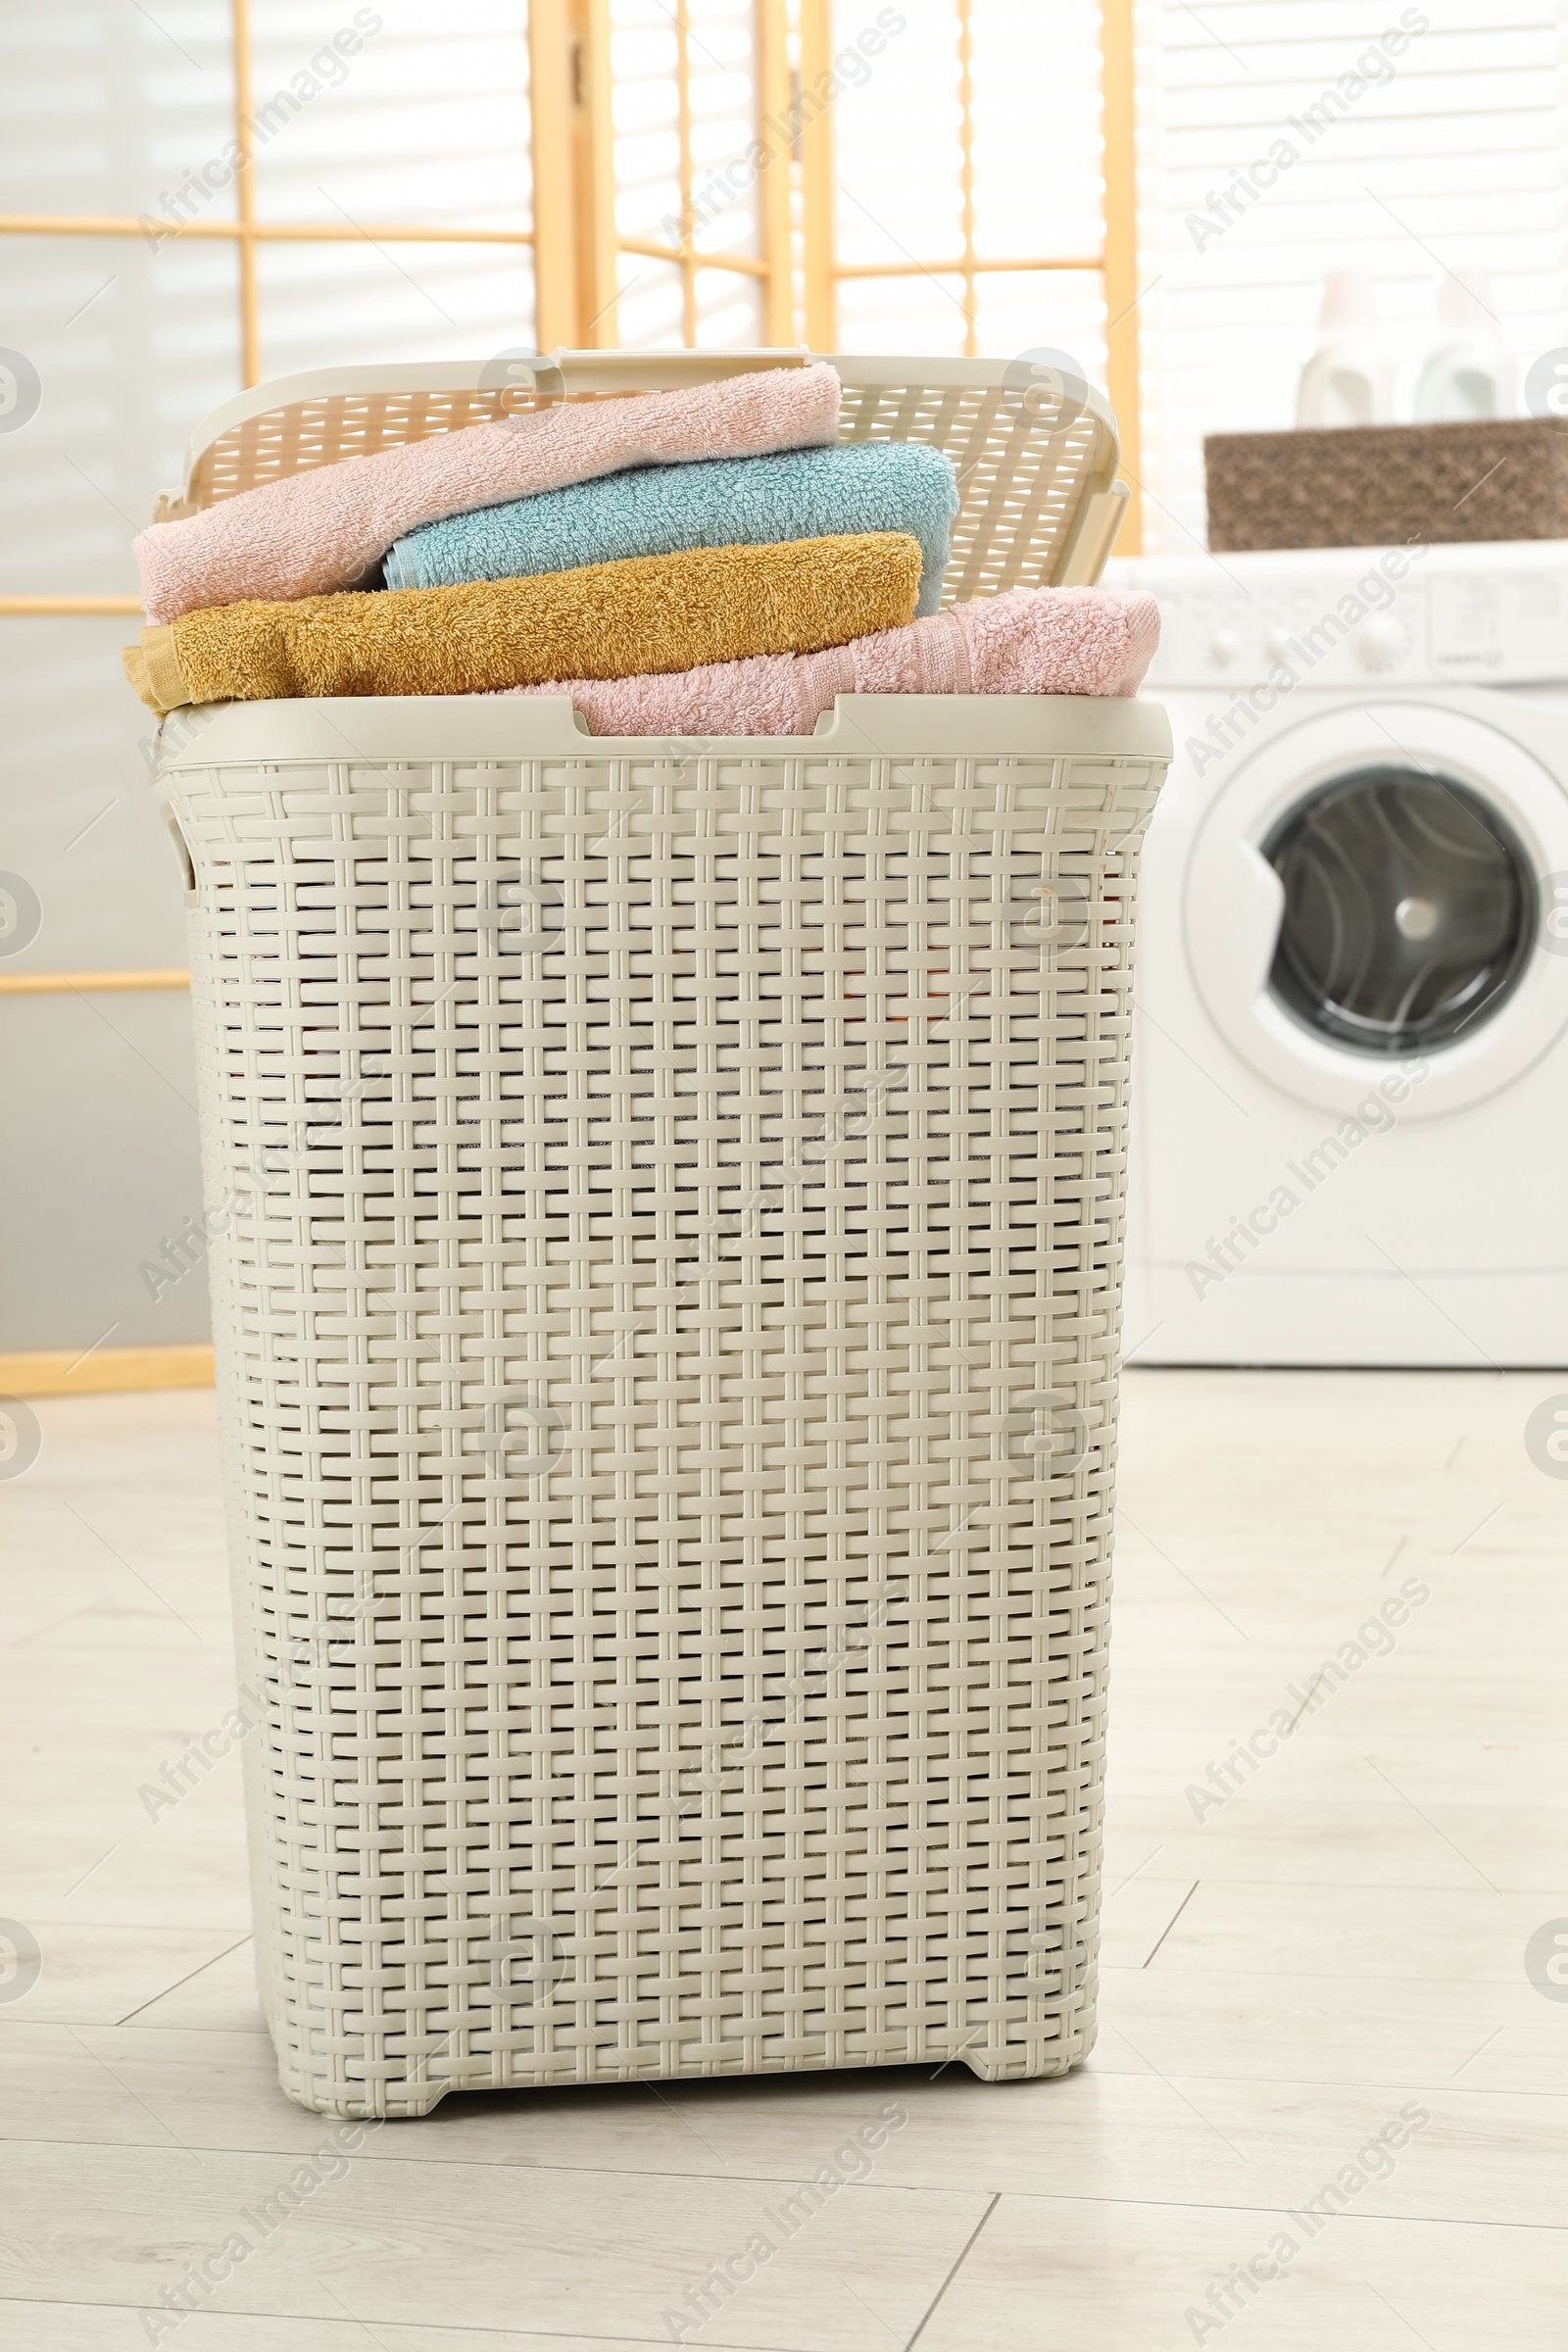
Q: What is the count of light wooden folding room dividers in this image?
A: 1